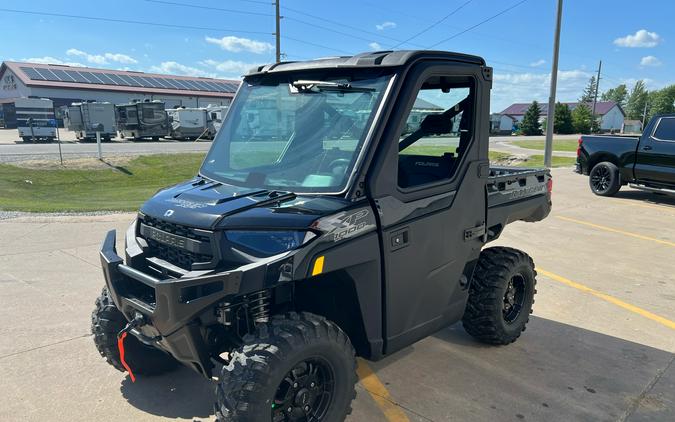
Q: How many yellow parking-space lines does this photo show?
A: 4